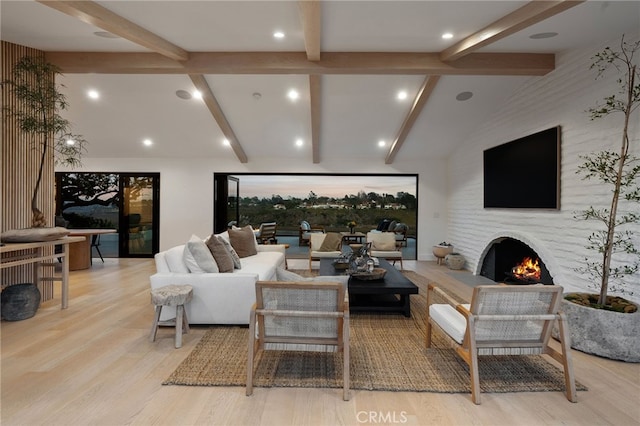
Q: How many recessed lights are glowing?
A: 11